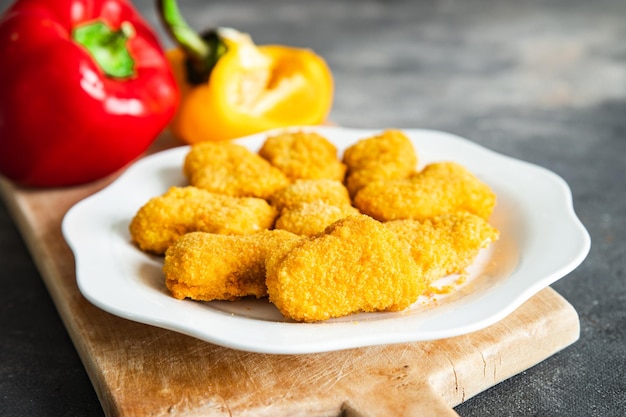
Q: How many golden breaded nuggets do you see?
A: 9